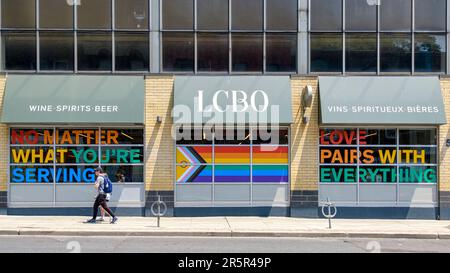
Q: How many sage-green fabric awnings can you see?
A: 3